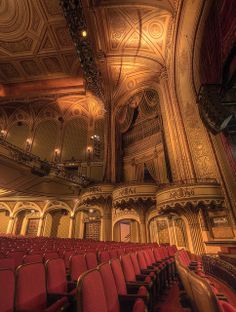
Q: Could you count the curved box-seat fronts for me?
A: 3